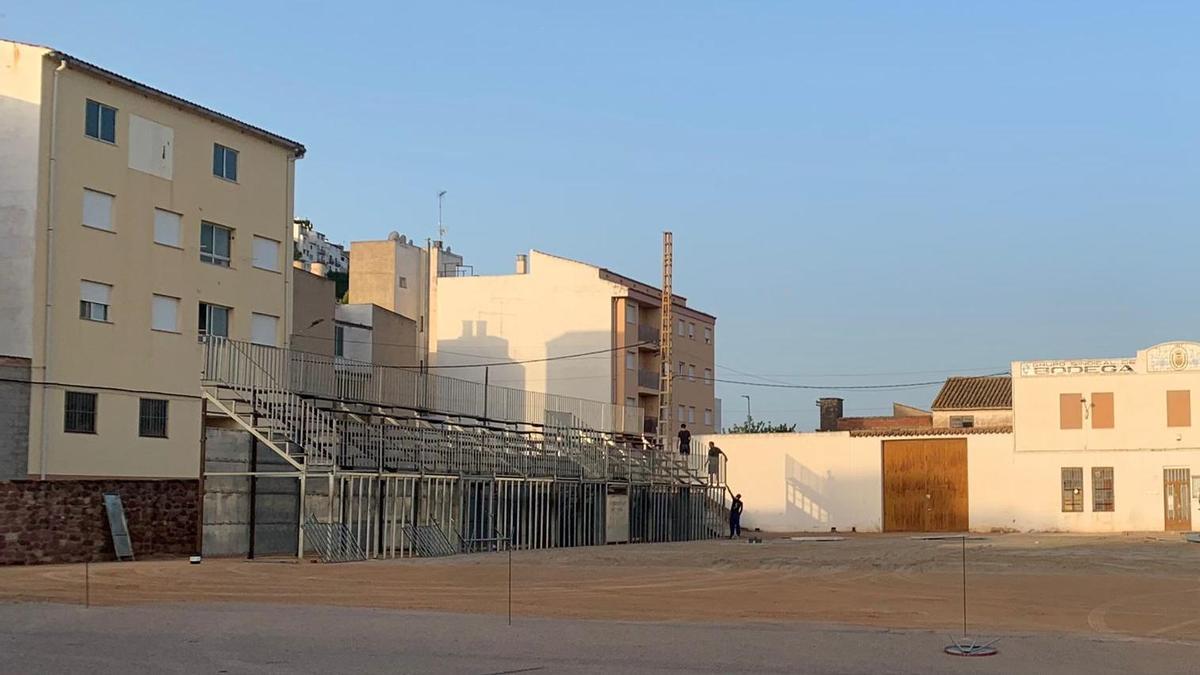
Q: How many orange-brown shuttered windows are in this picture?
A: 3